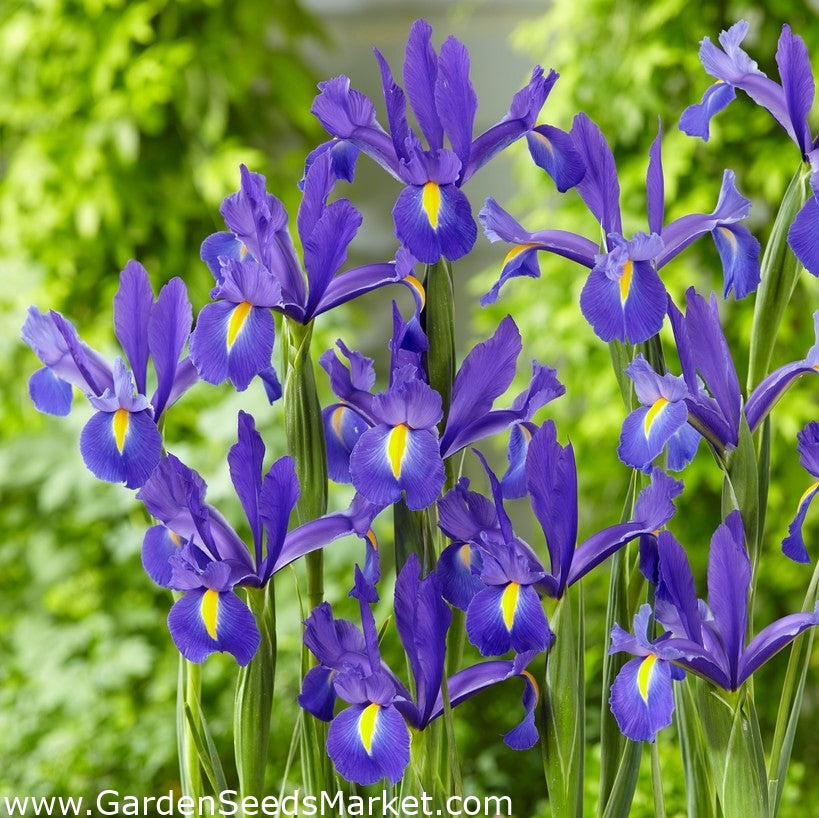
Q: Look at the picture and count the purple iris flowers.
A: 12